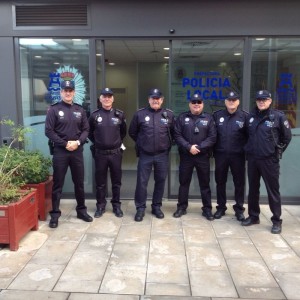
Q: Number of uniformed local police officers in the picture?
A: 6